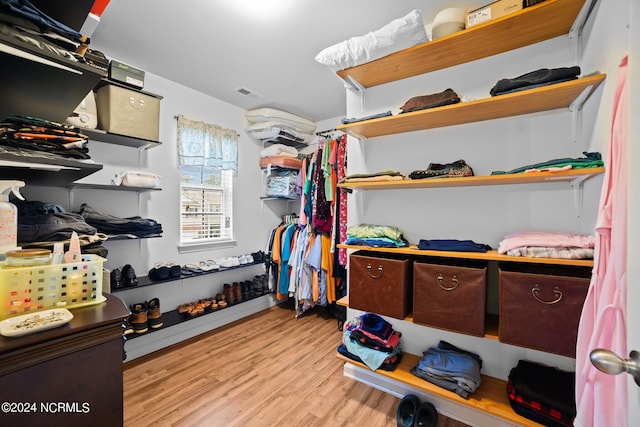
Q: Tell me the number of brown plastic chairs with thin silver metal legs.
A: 0